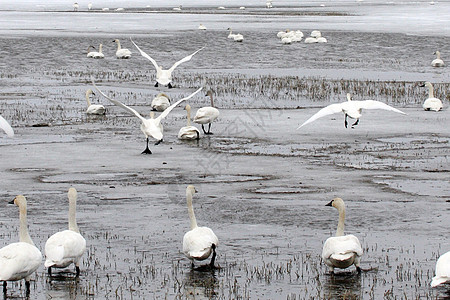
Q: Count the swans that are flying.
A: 3